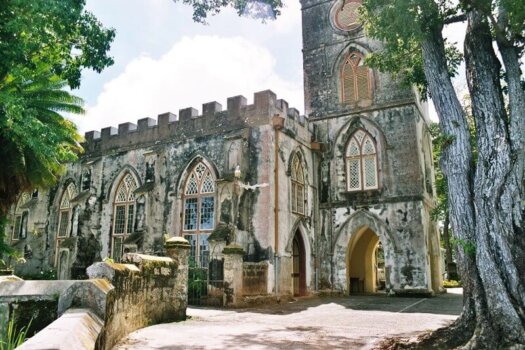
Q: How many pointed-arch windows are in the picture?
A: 7